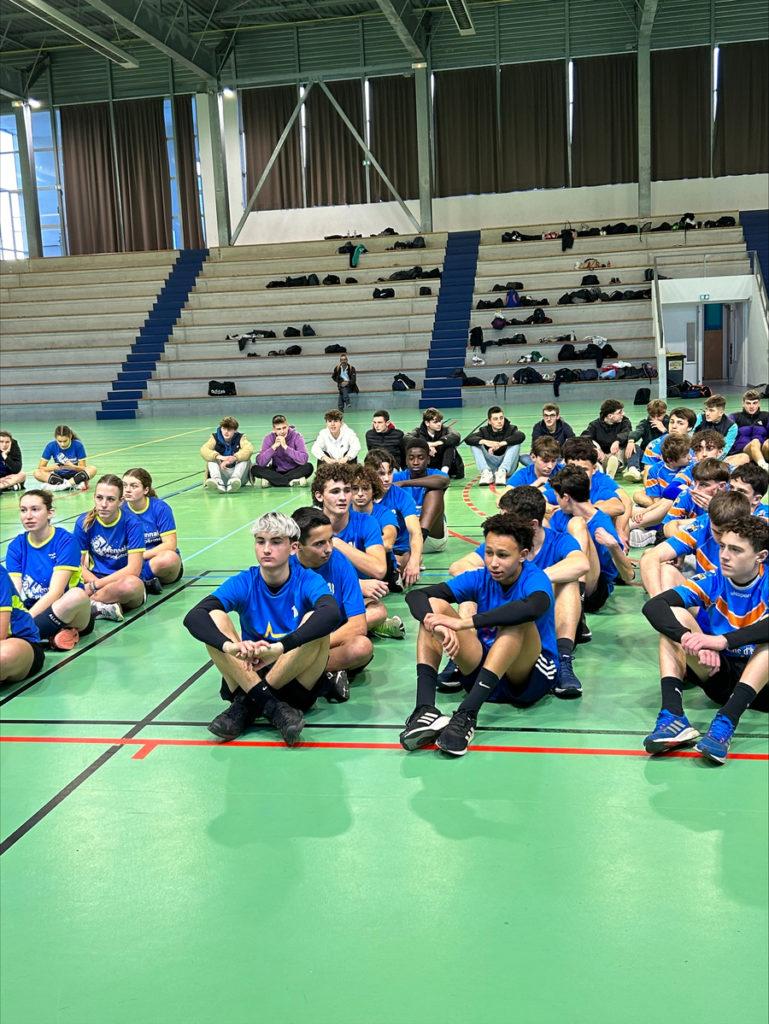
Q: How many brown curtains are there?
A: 11